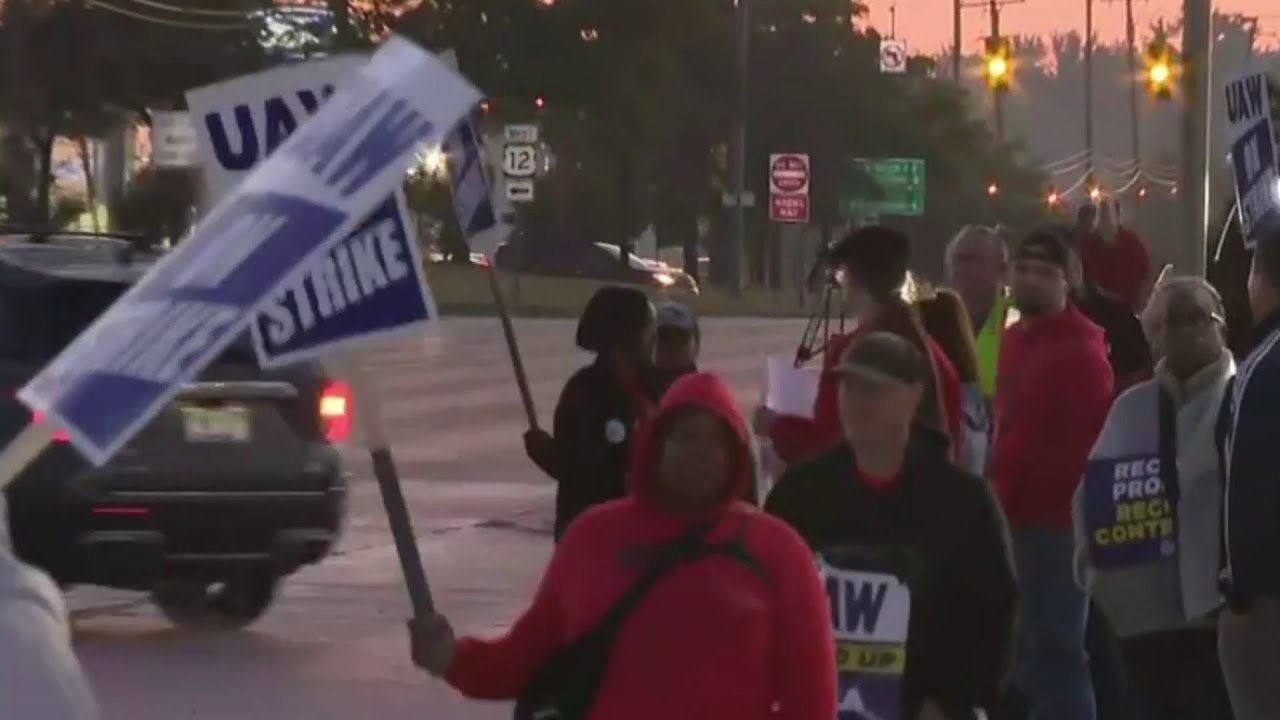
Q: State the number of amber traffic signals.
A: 2